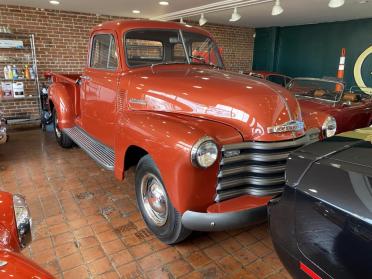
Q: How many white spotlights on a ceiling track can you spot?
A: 5